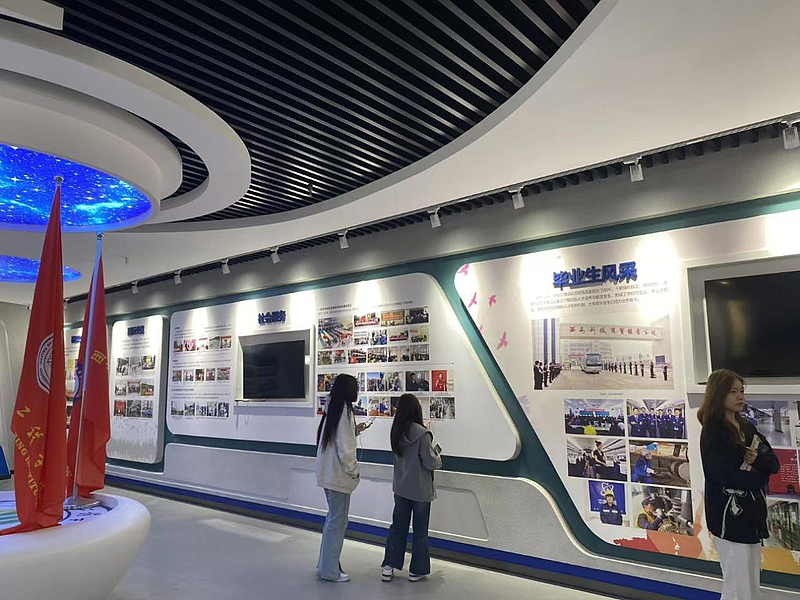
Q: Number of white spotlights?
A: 9